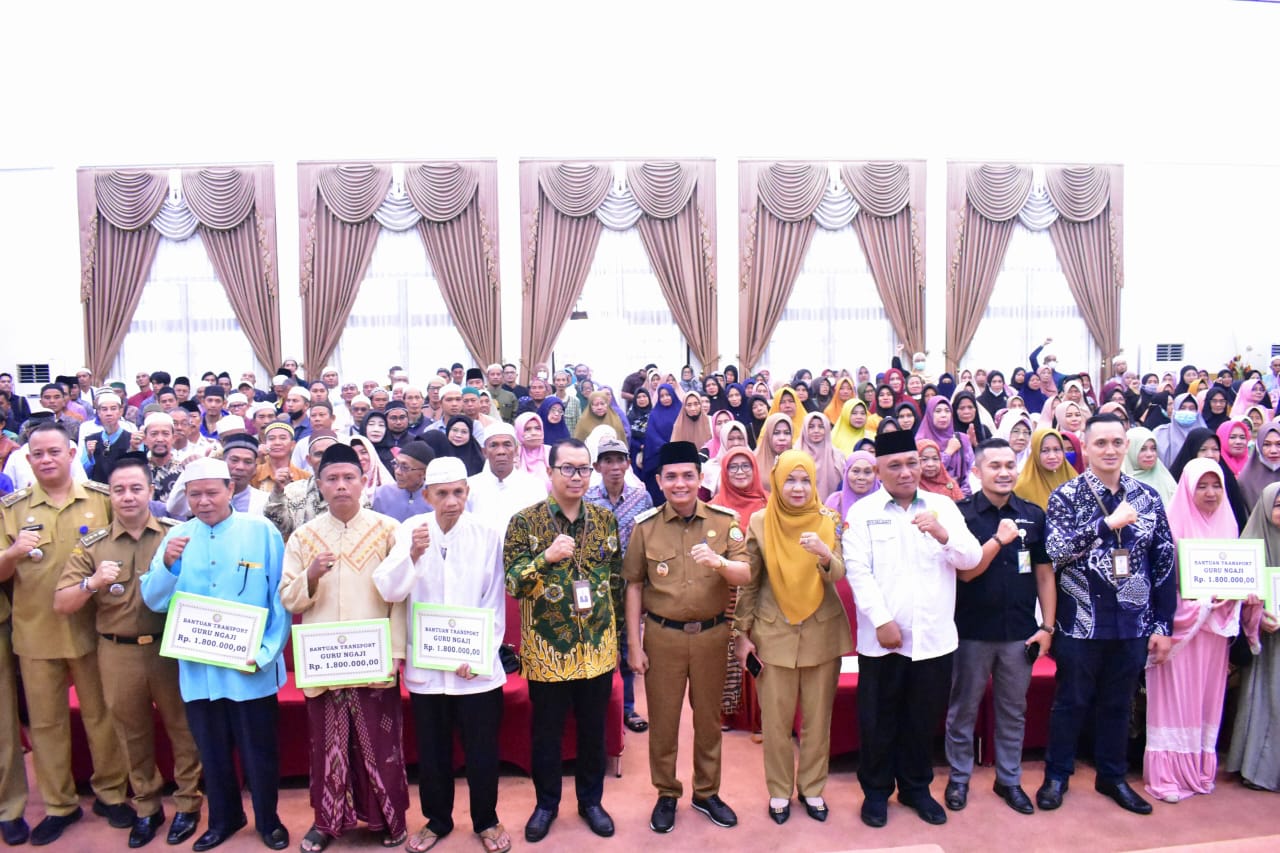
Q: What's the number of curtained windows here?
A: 5